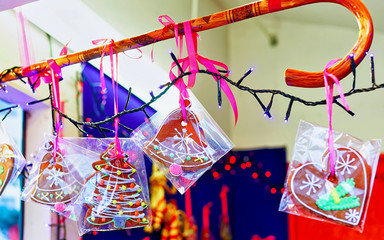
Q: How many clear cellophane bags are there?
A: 5